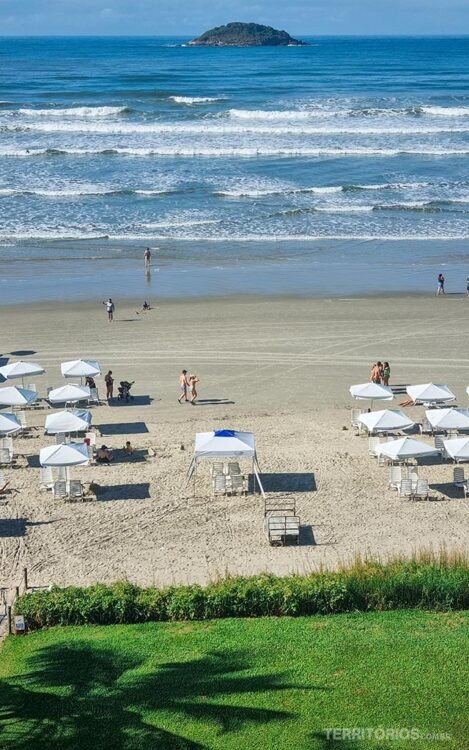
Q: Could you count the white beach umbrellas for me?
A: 13